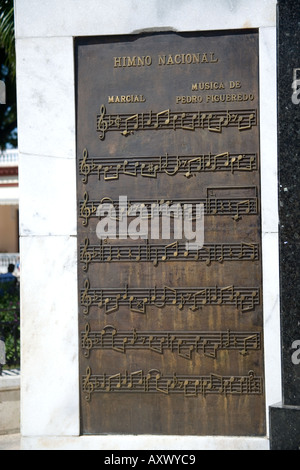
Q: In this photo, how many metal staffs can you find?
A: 7